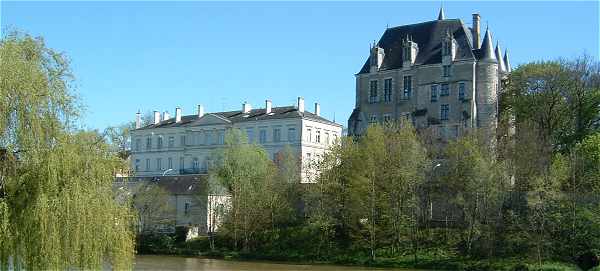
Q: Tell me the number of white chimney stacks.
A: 9